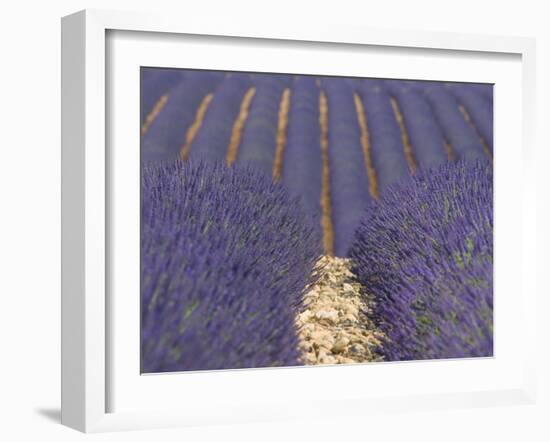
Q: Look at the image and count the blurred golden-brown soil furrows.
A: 9